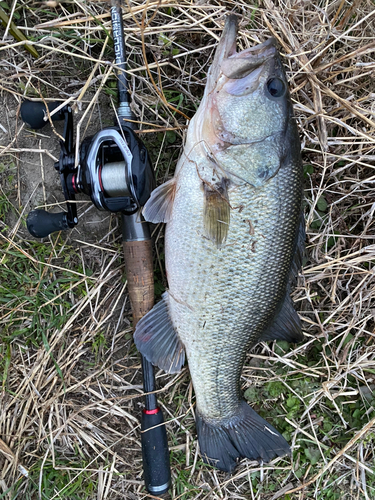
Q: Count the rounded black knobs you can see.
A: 2